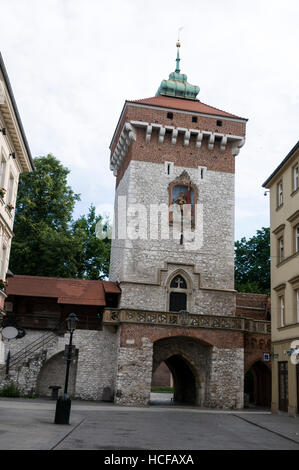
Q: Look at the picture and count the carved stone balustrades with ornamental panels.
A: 1